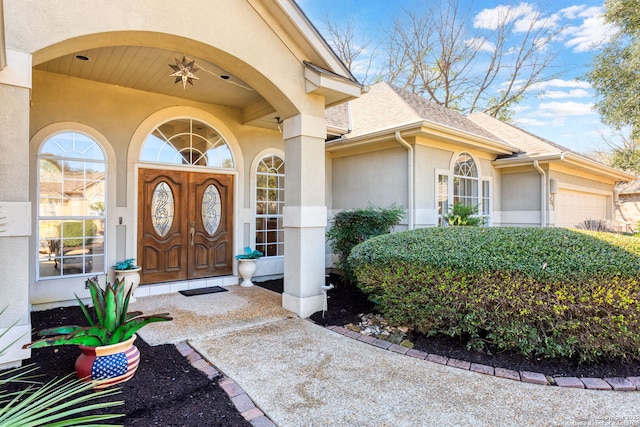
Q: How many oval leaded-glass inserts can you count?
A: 2